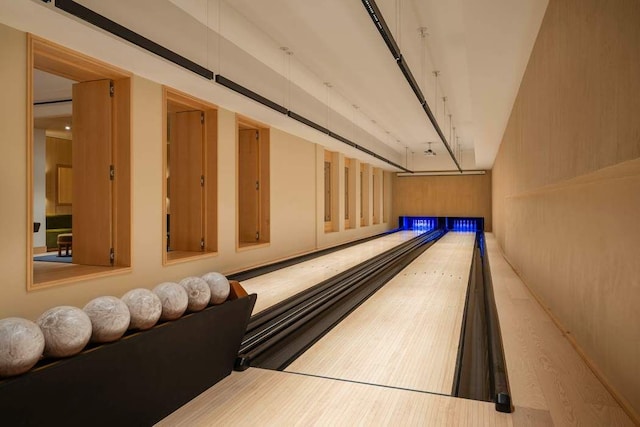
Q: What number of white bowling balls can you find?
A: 7